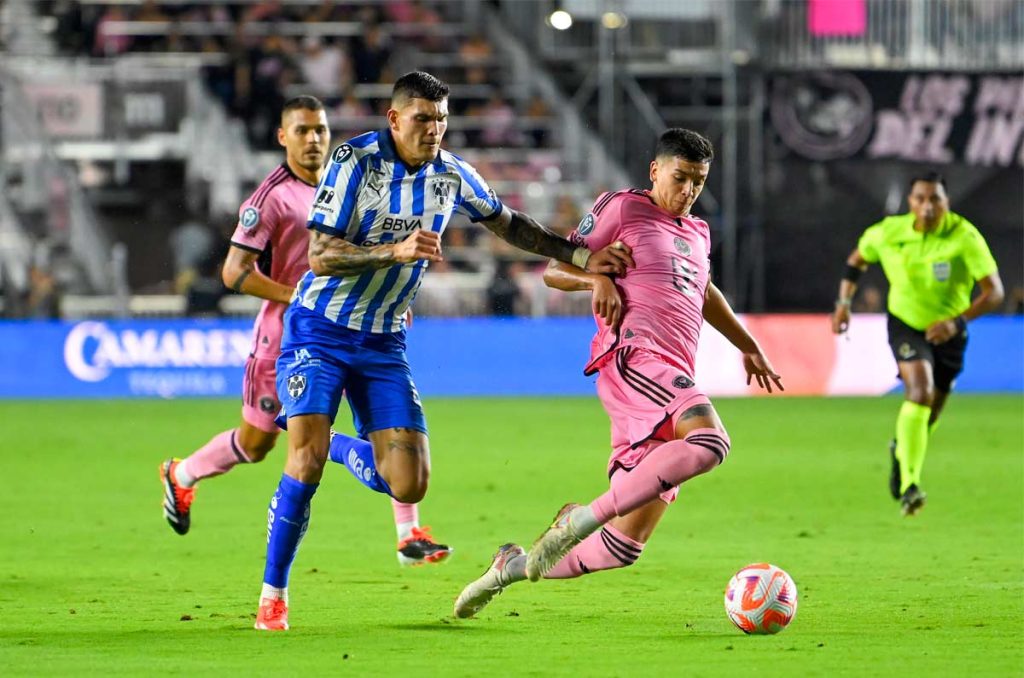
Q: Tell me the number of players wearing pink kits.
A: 2